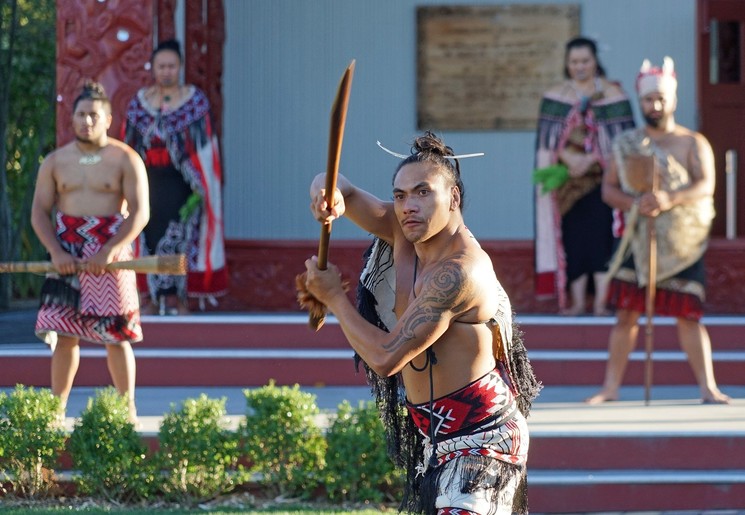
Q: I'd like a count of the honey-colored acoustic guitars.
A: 0